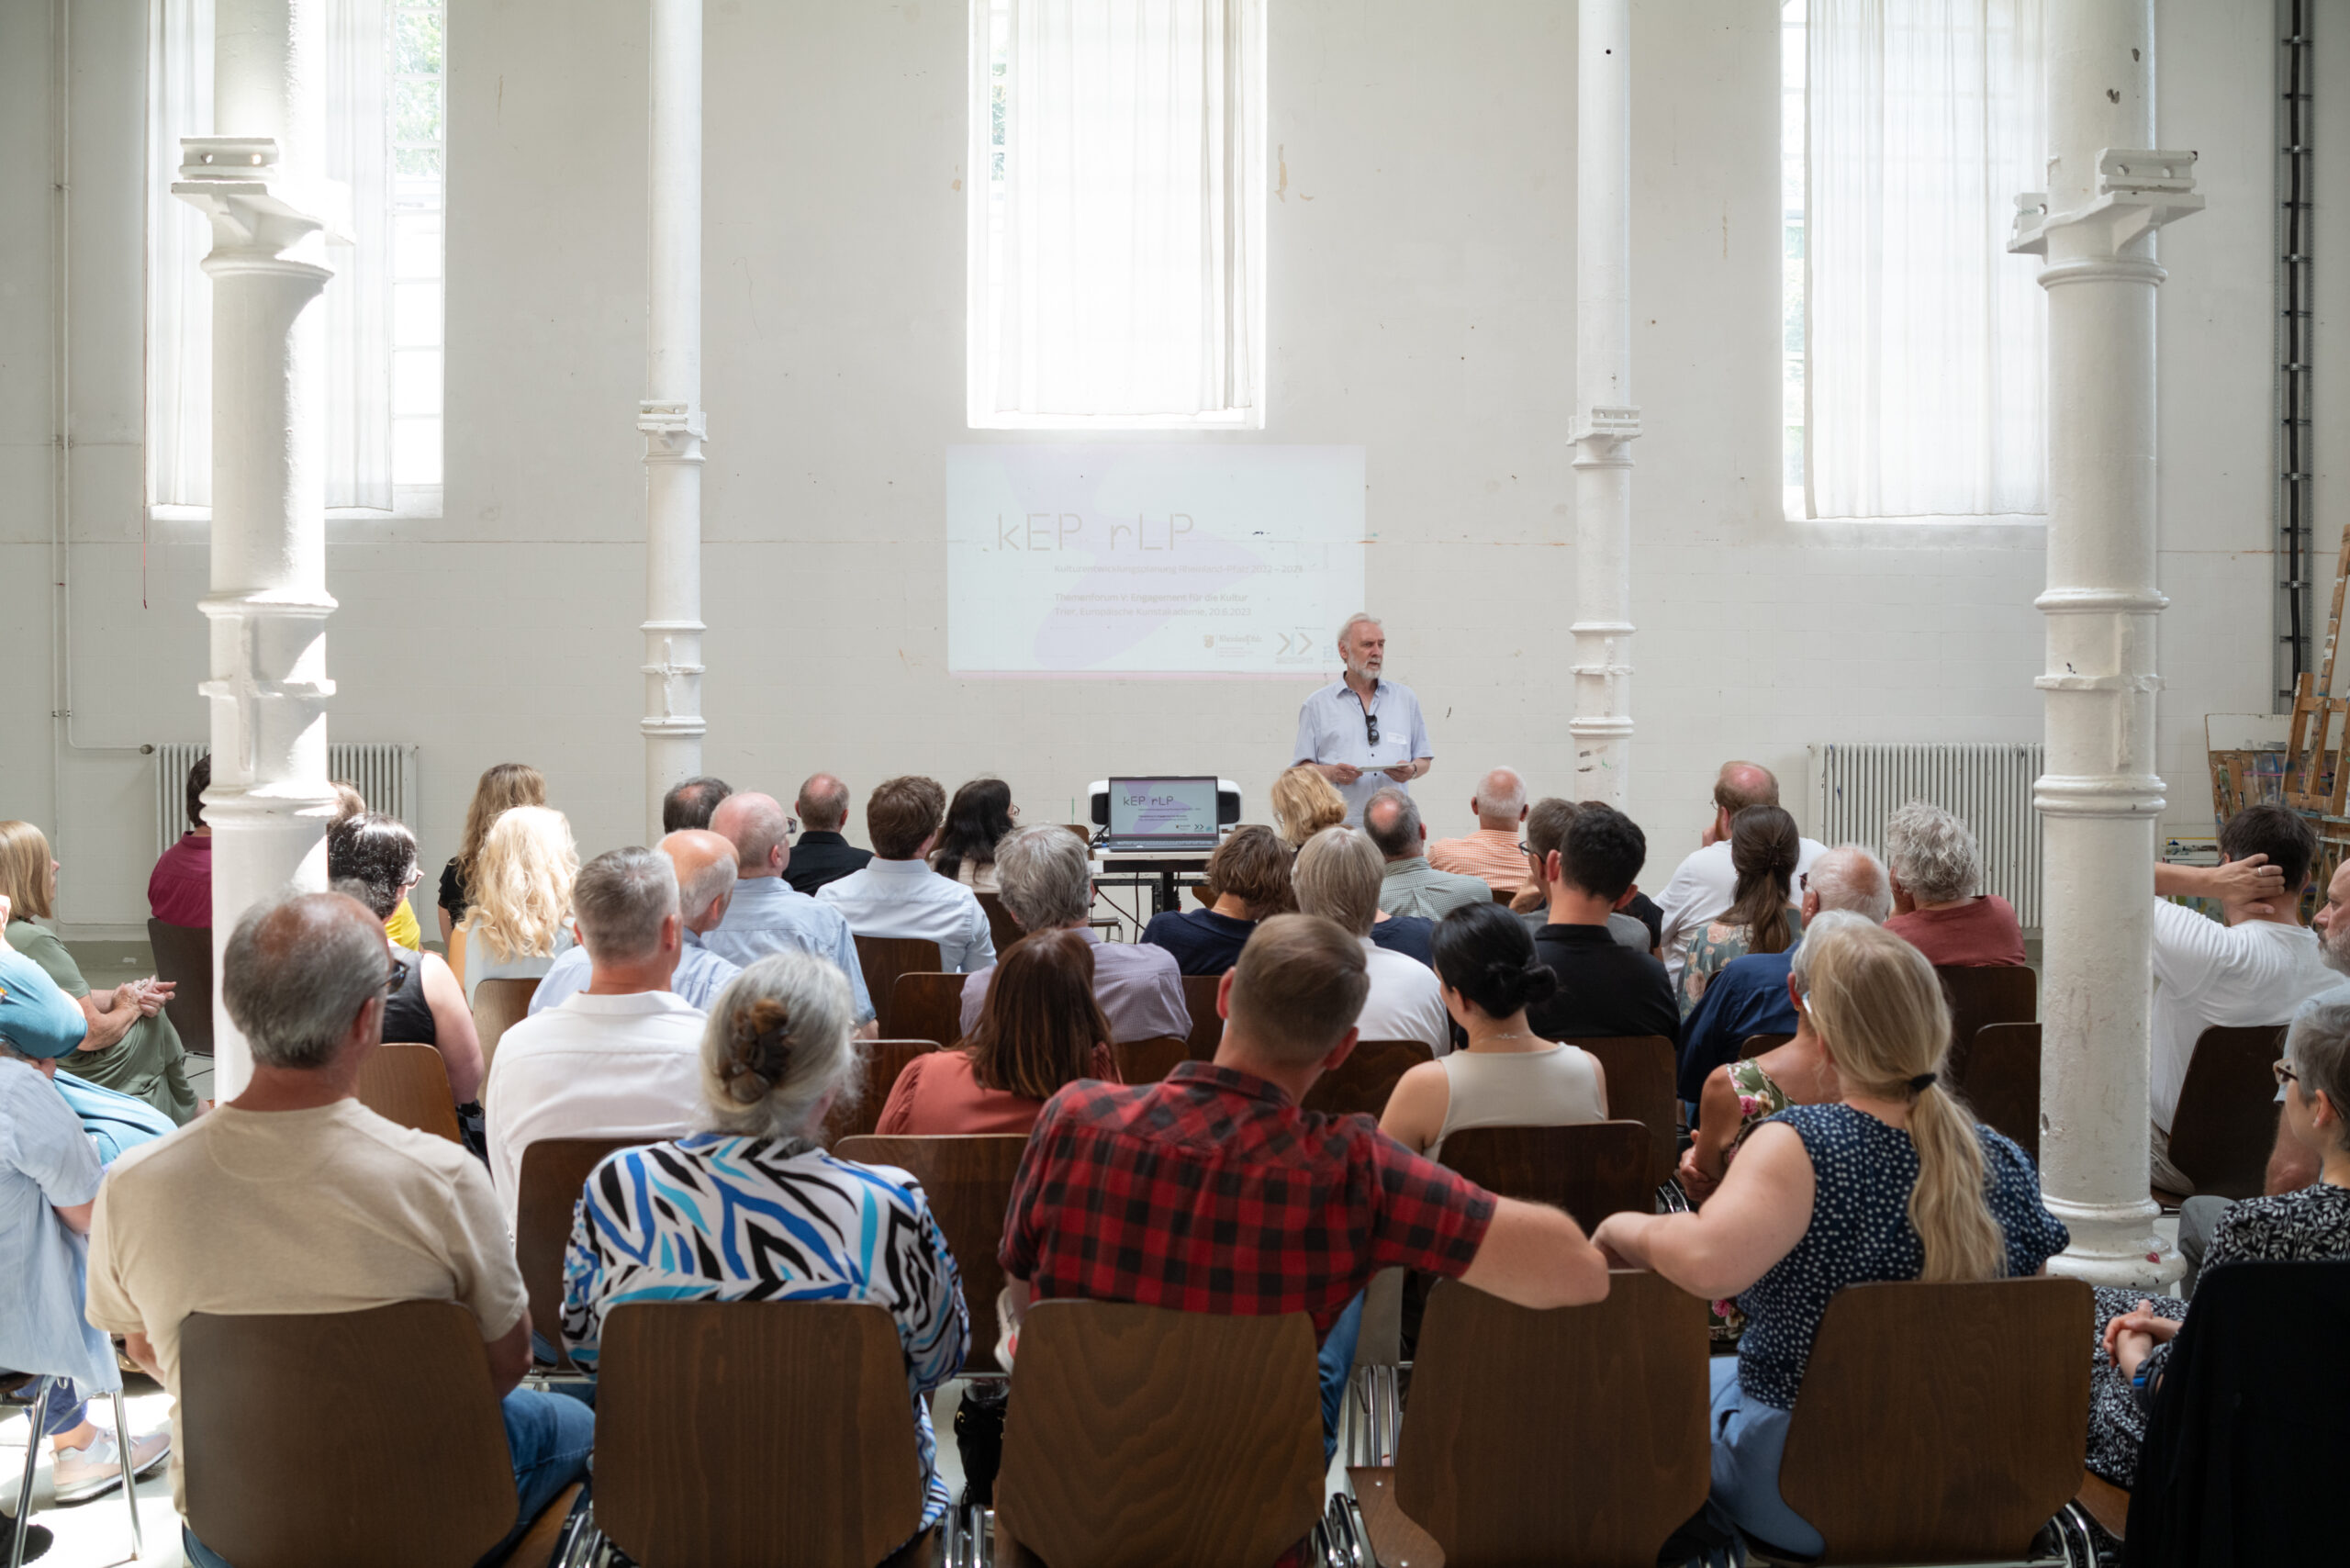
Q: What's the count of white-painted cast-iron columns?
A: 4